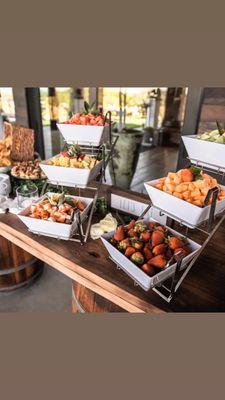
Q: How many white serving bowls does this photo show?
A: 6